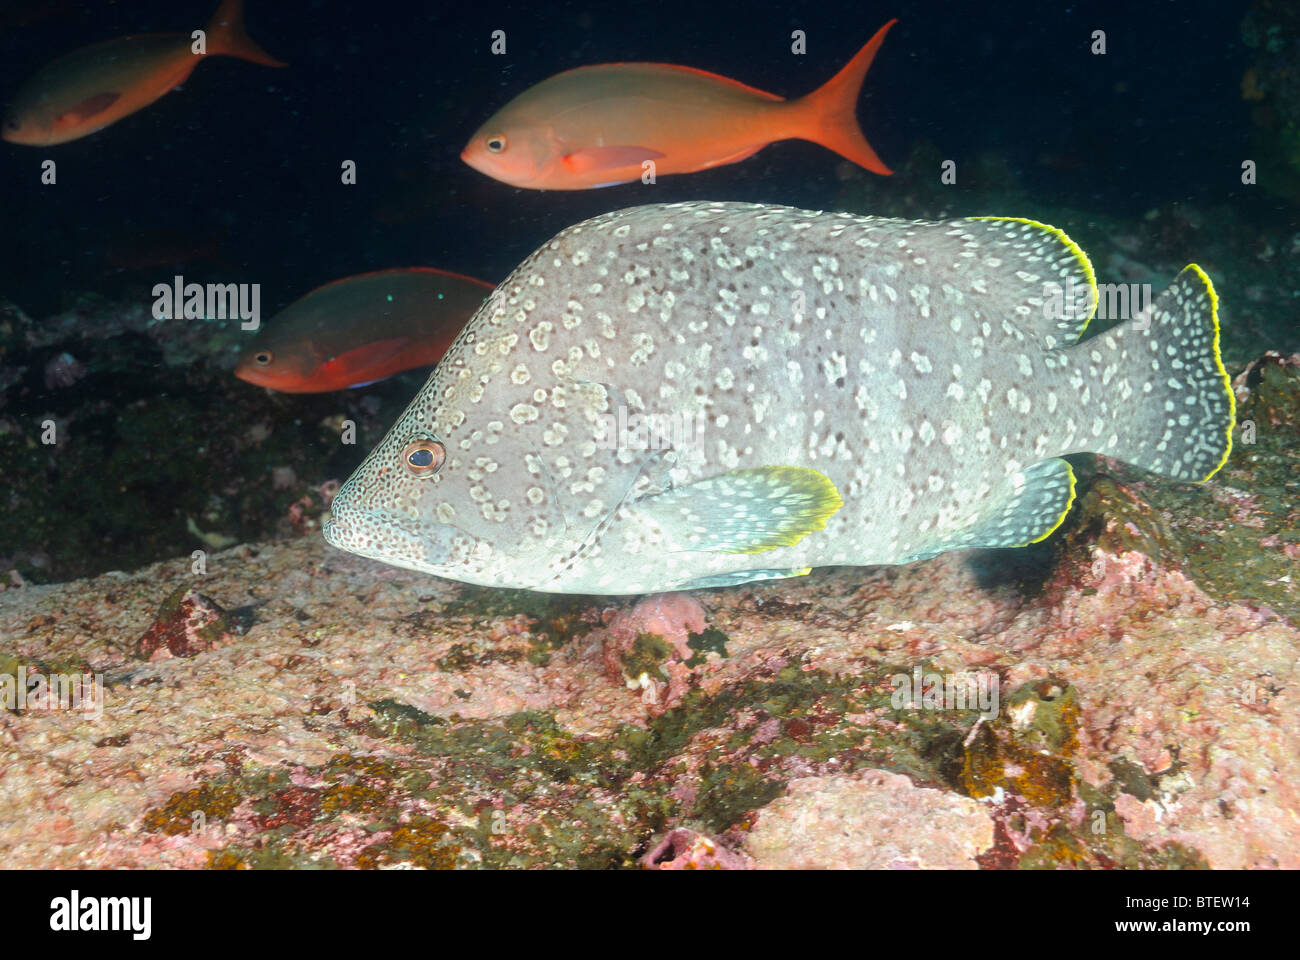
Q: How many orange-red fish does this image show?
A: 3